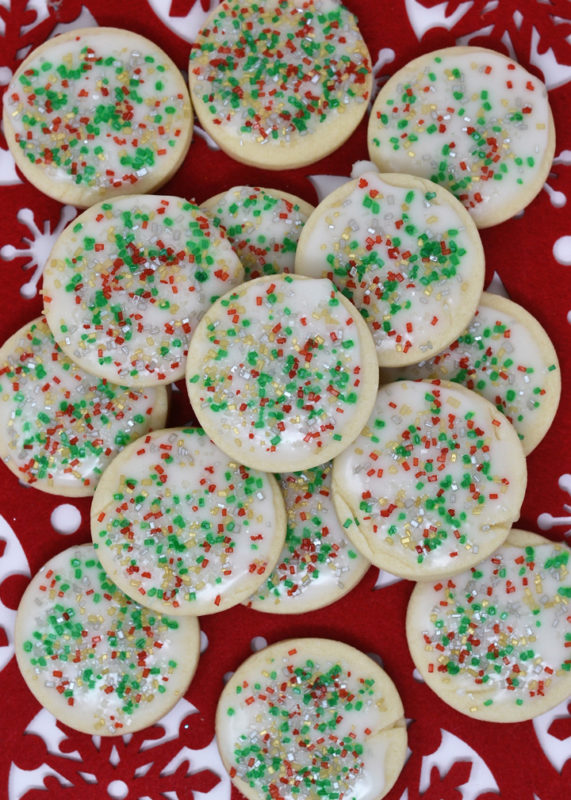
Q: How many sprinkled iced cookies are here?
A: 15